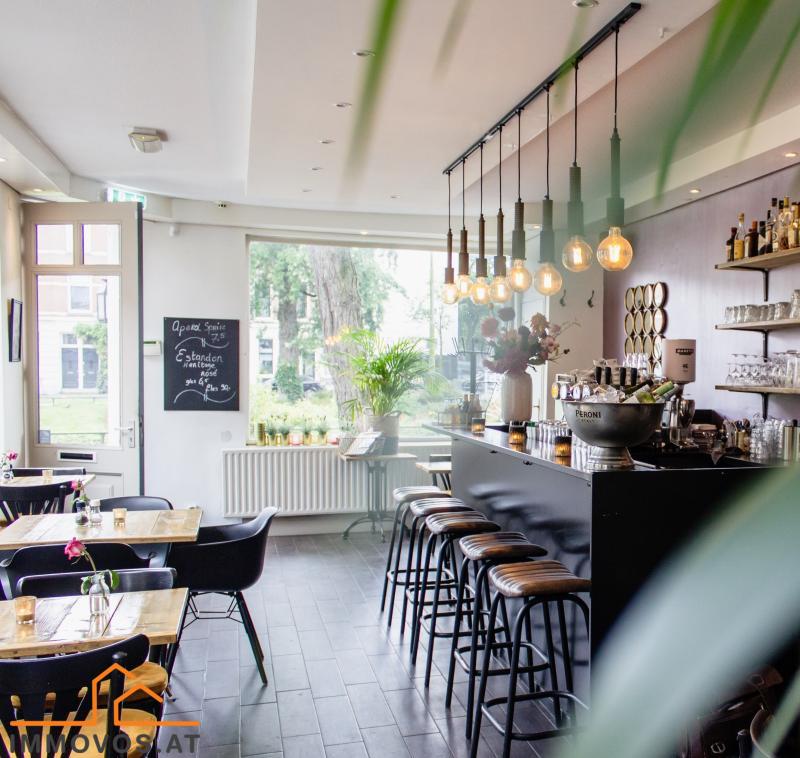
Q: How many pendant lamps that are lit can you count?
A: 8